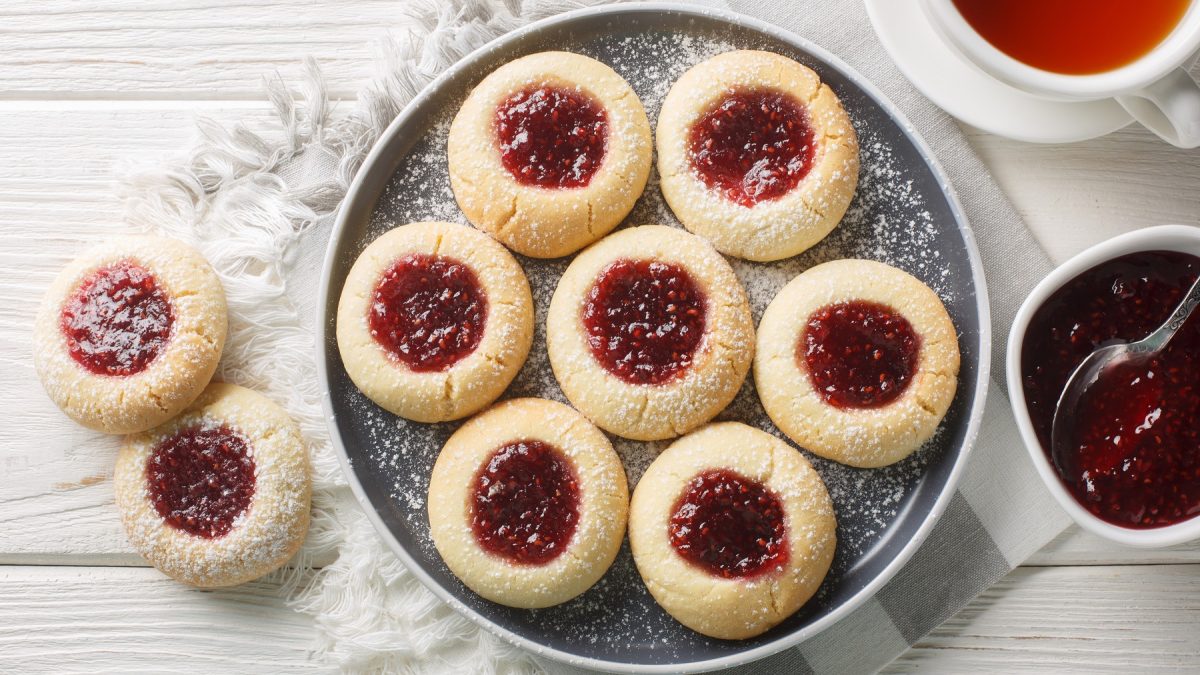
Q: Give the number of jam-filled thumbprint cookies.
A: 9